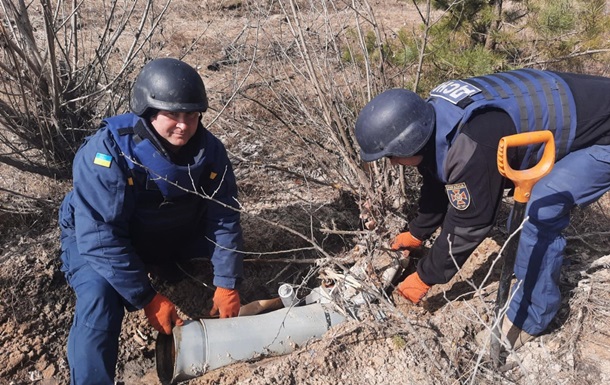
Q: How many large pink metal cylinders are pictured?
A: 0